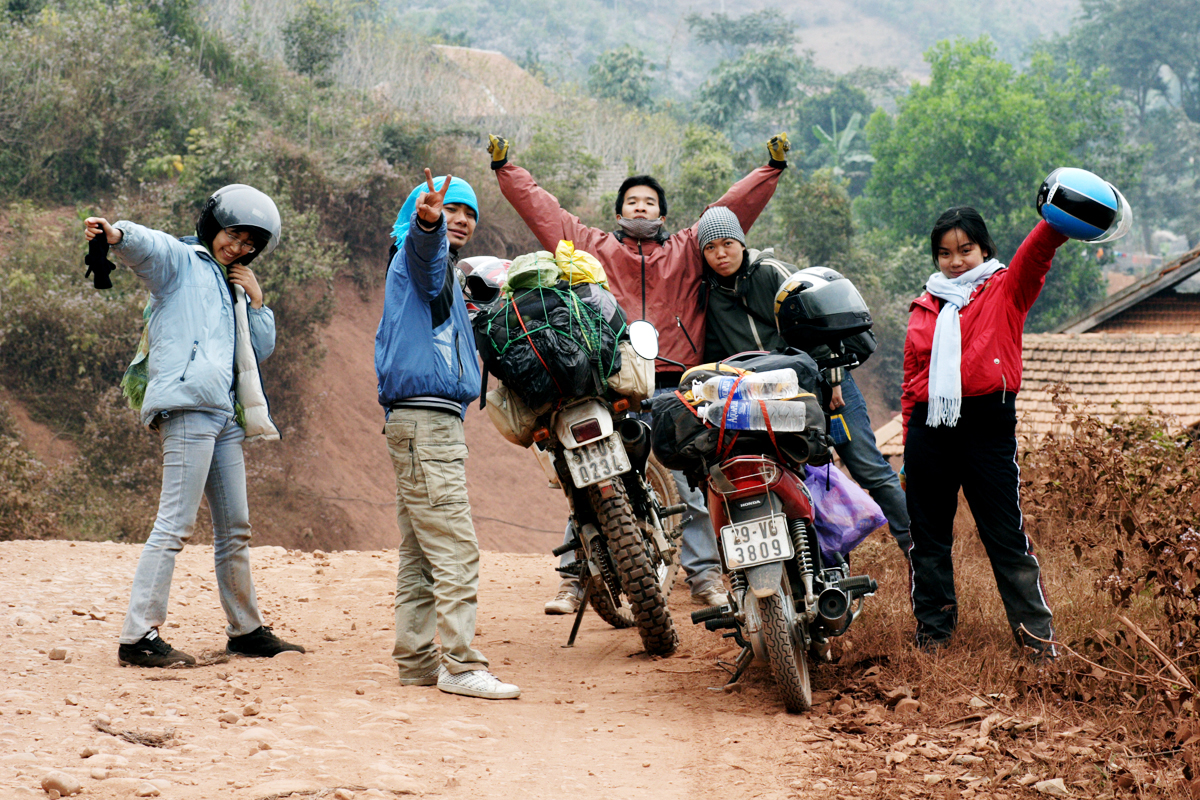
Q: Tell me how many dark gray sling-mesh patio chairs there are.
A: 0